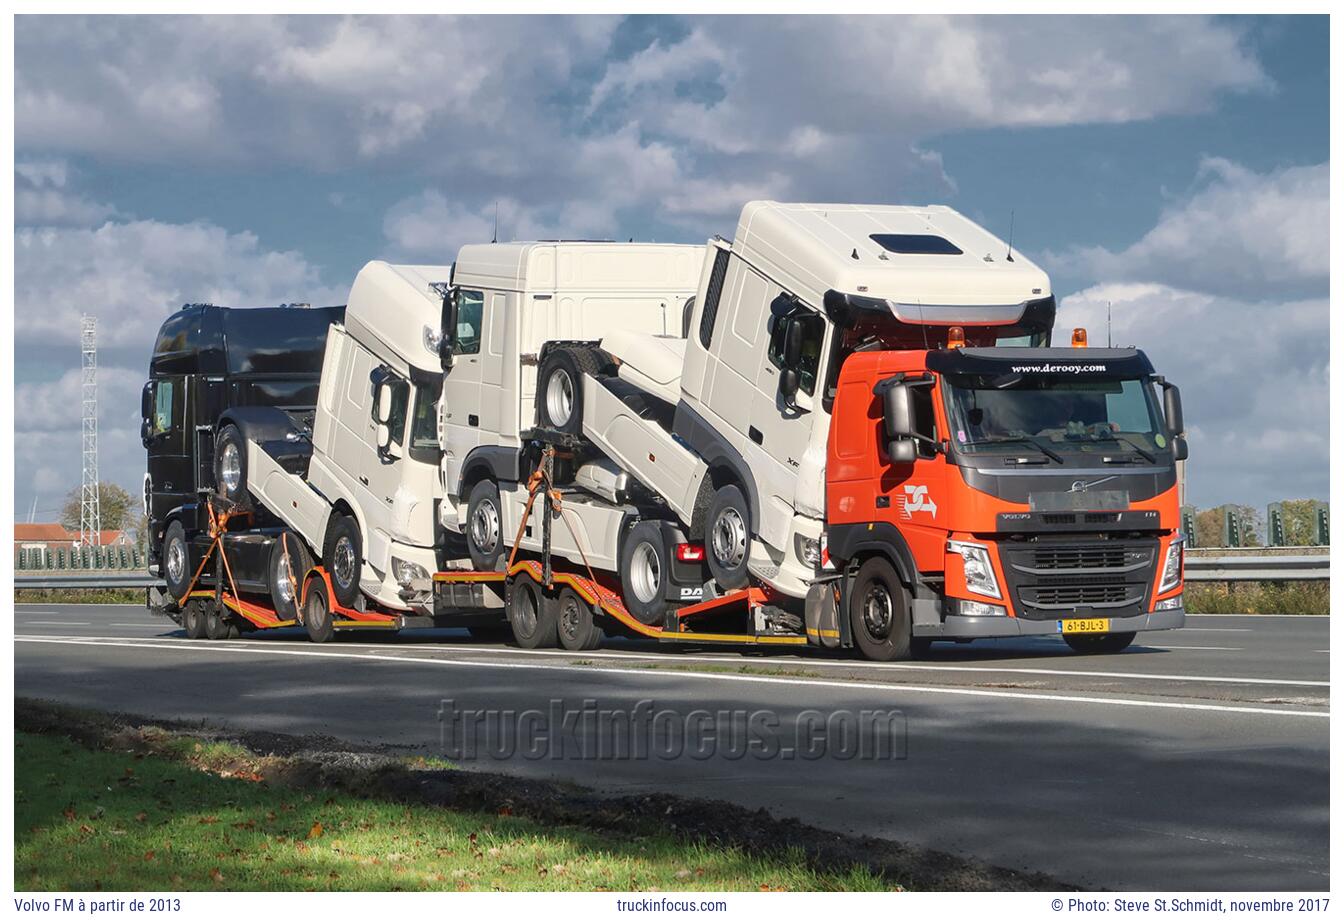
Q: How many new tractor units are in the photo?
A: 4